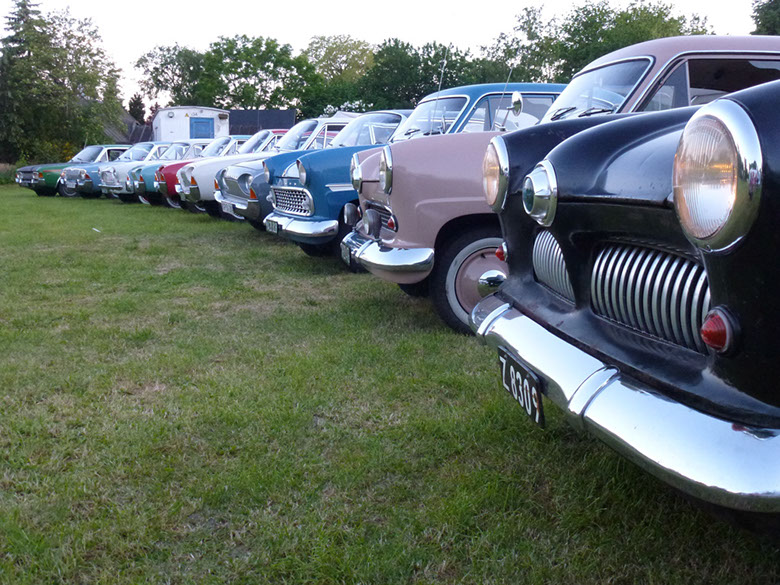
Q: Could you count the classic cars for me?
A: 10